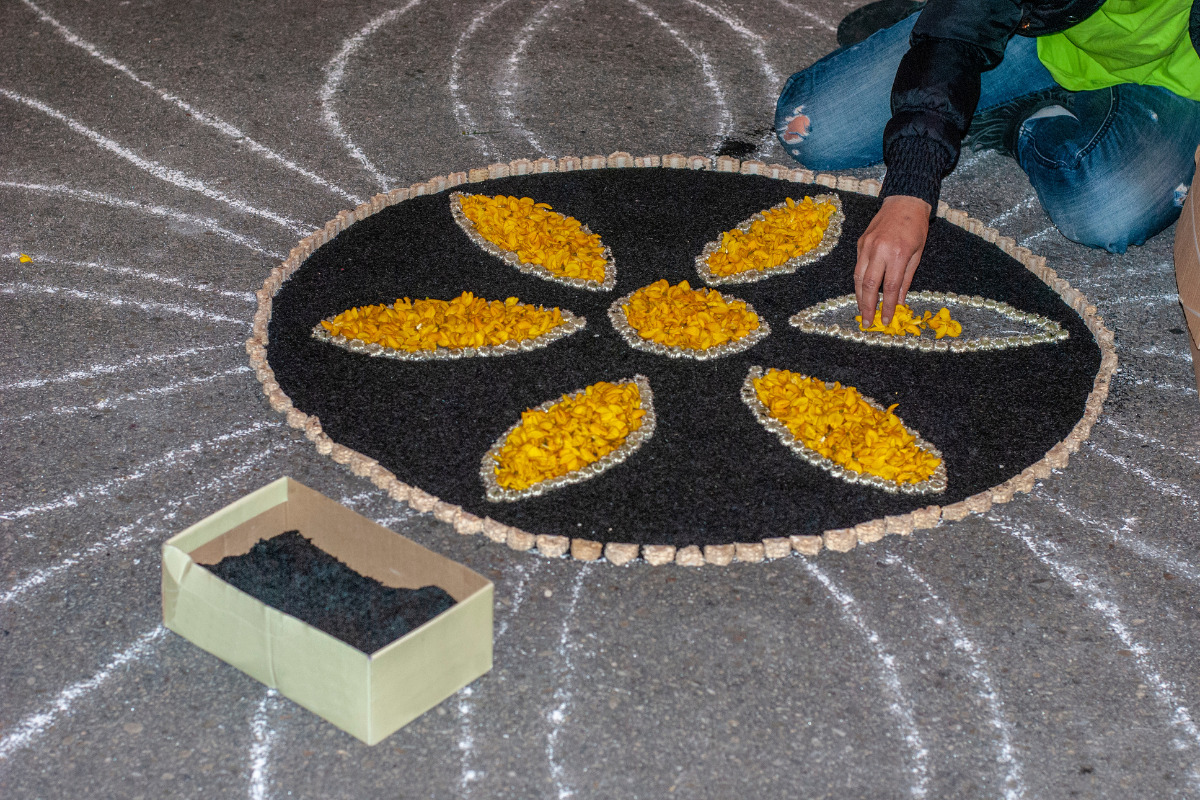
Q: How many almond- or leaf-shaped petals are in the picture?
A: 6